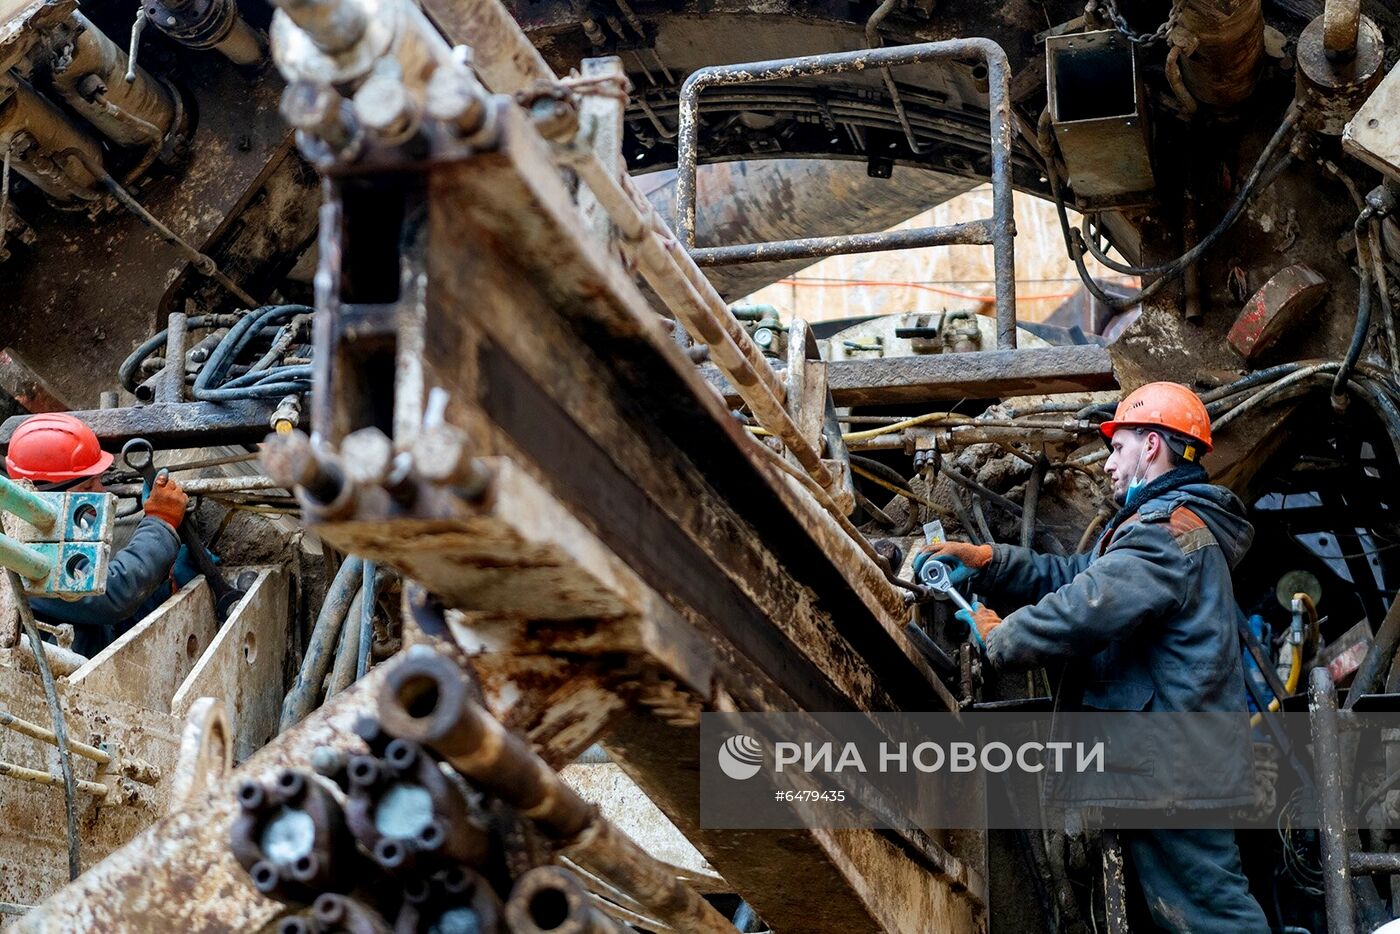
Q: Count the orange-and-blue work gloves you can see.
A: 4